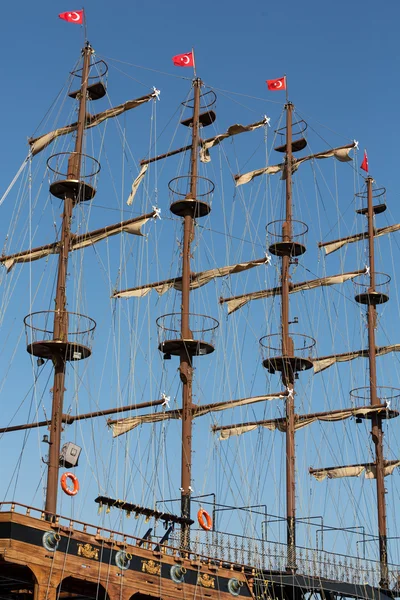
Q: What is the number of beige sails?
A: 11